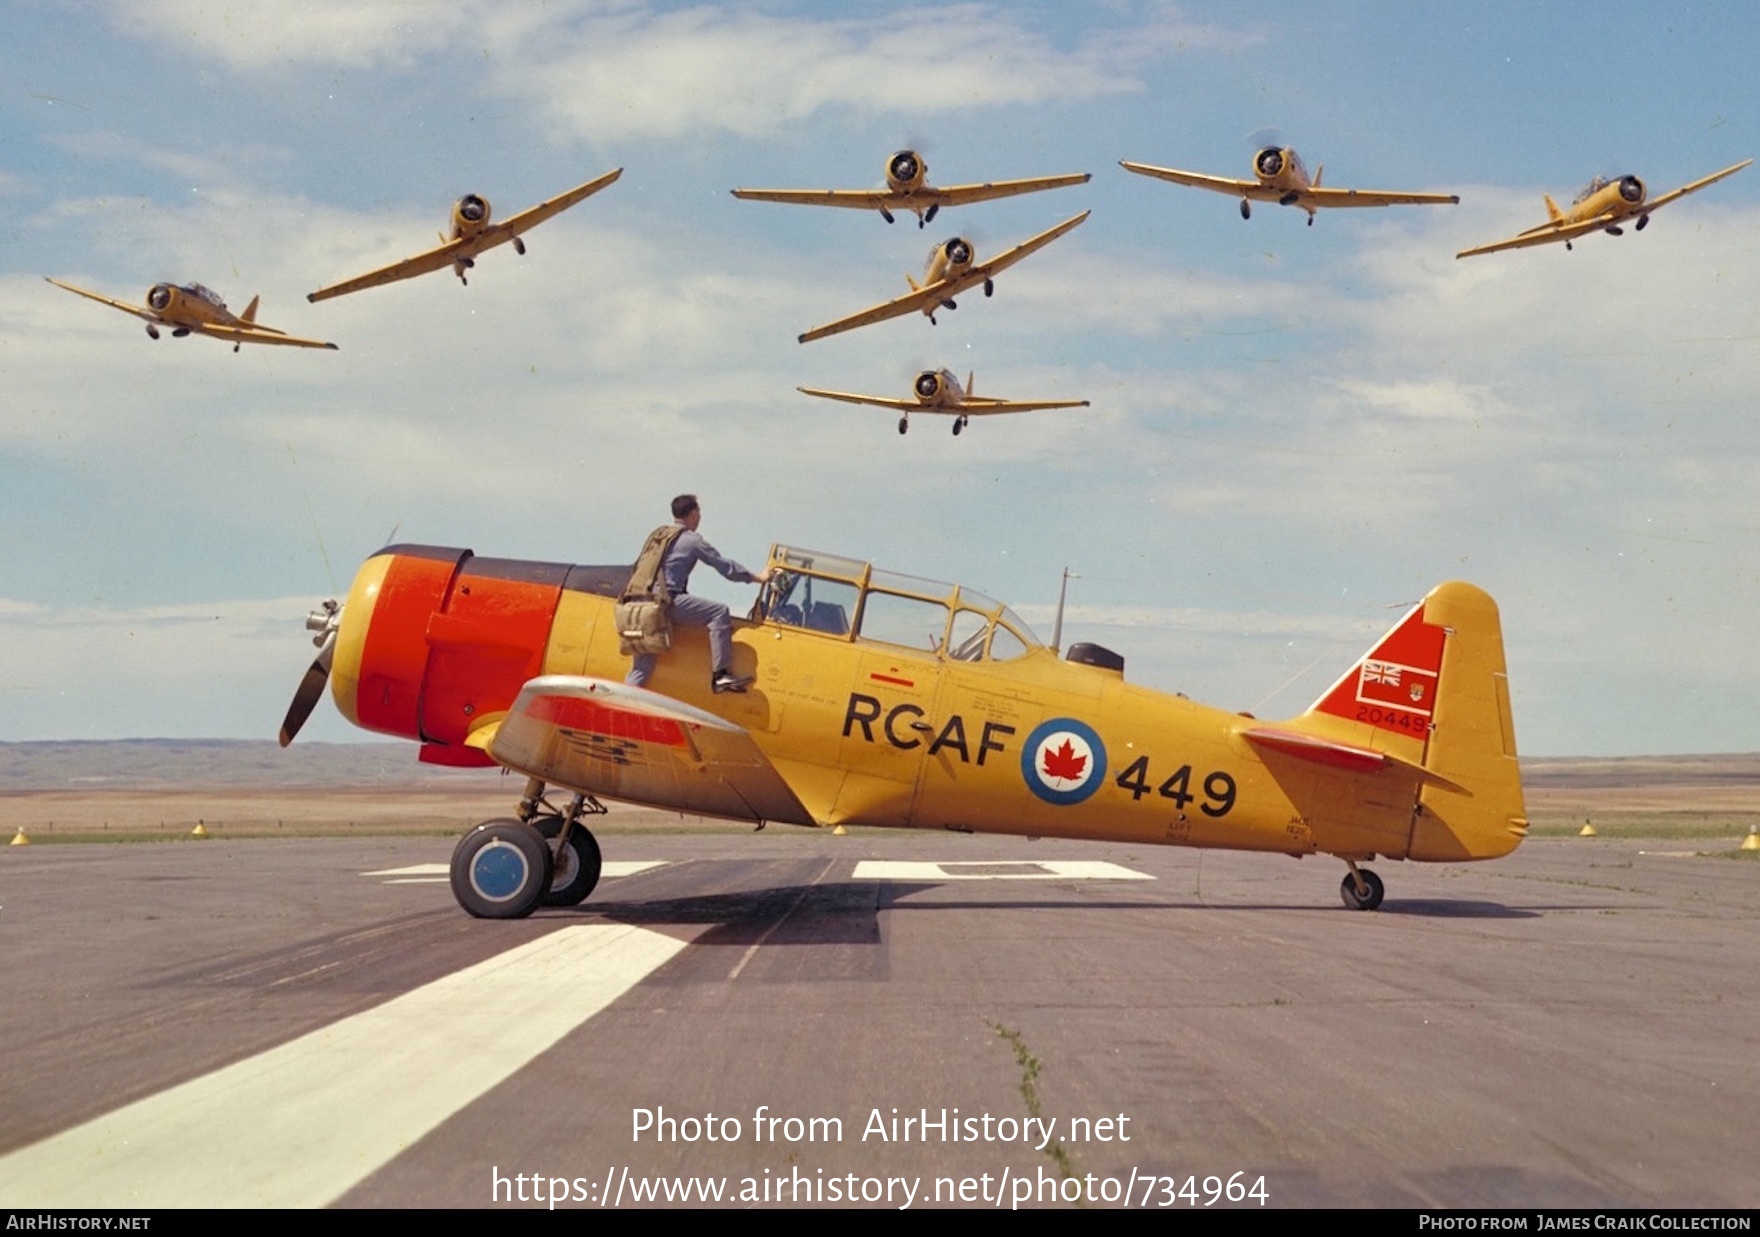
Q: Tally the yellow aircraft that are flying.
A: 7